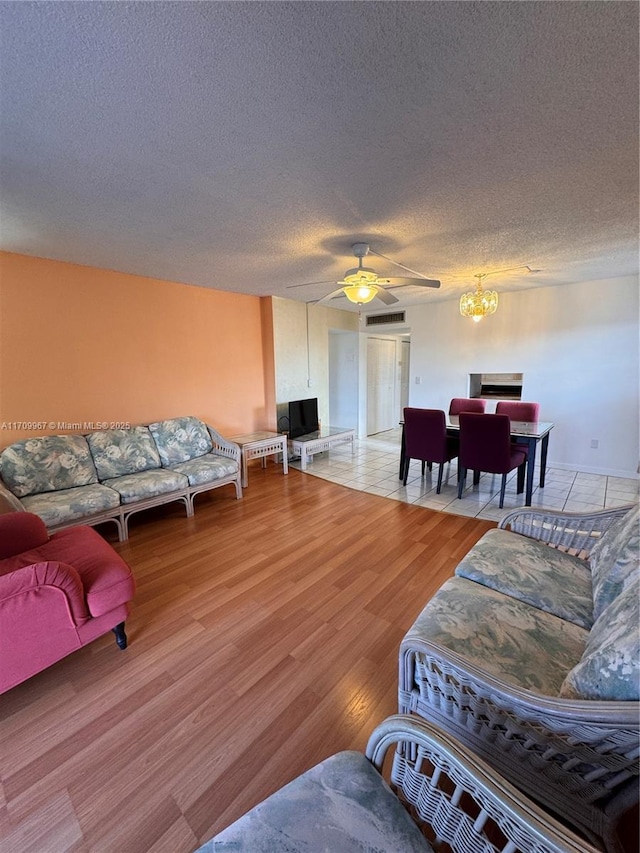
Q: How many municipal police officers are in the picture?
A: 0